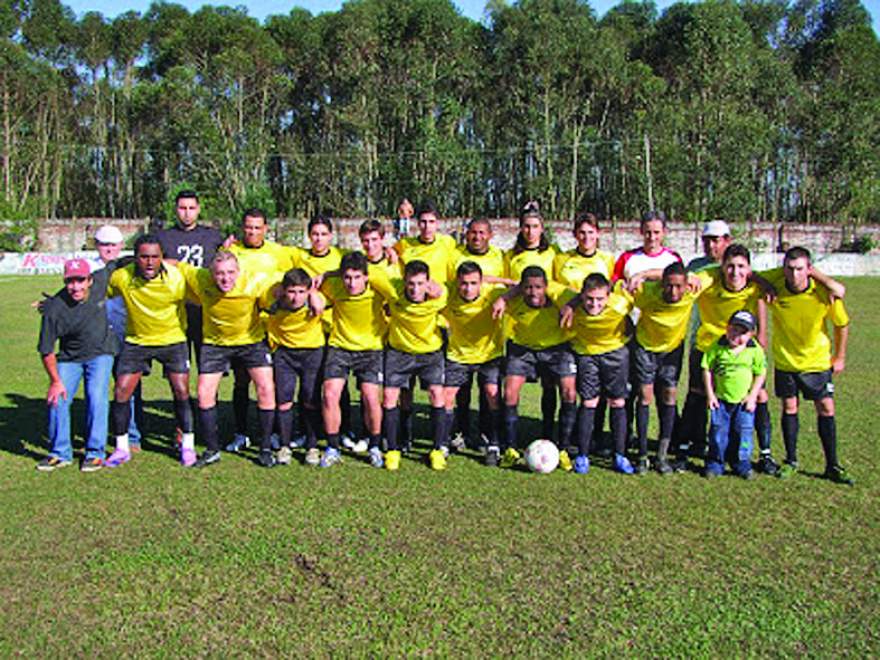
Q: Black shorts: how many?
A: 11